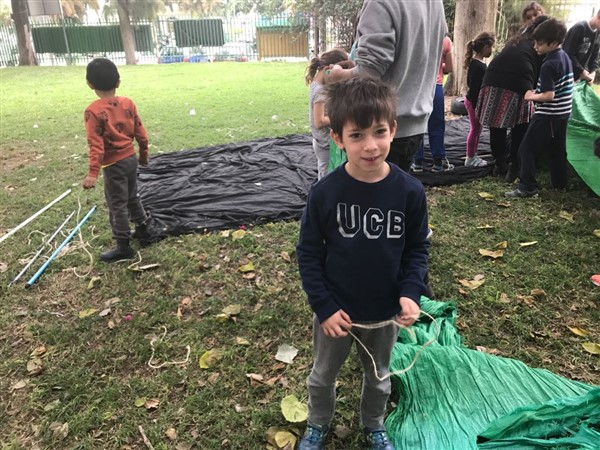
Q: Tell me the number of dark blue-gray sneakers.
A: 2